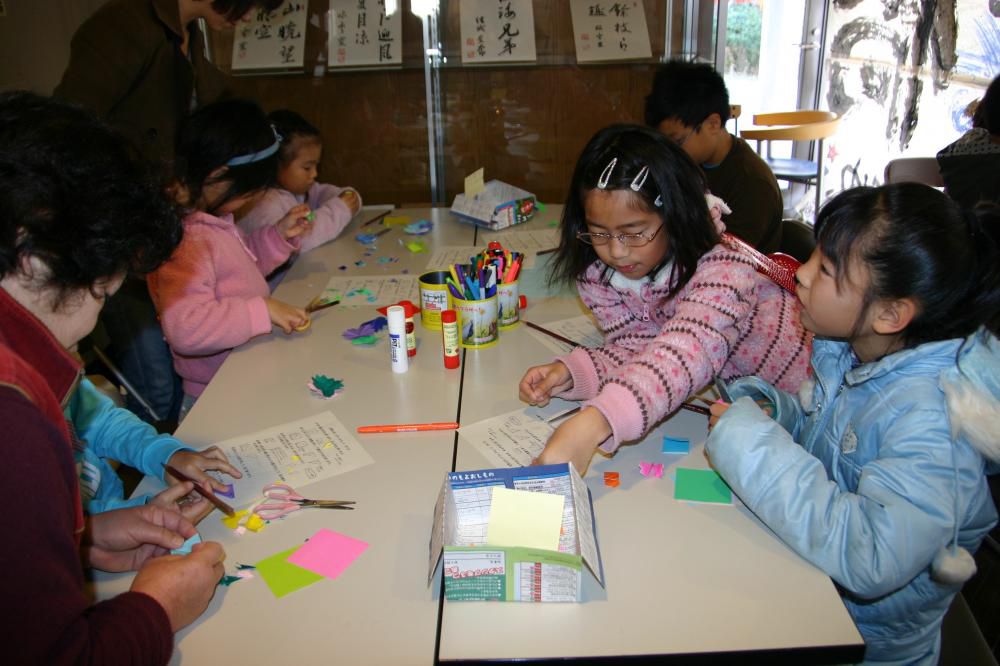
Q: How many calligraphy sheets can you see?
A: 4